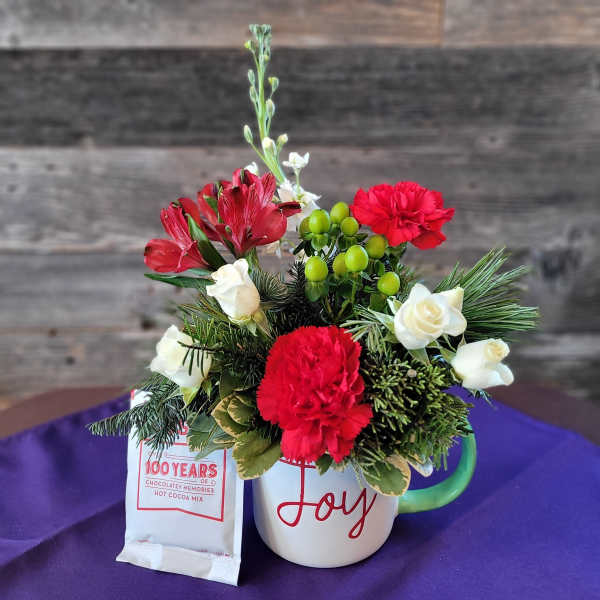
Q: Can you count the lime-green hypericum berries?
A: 9